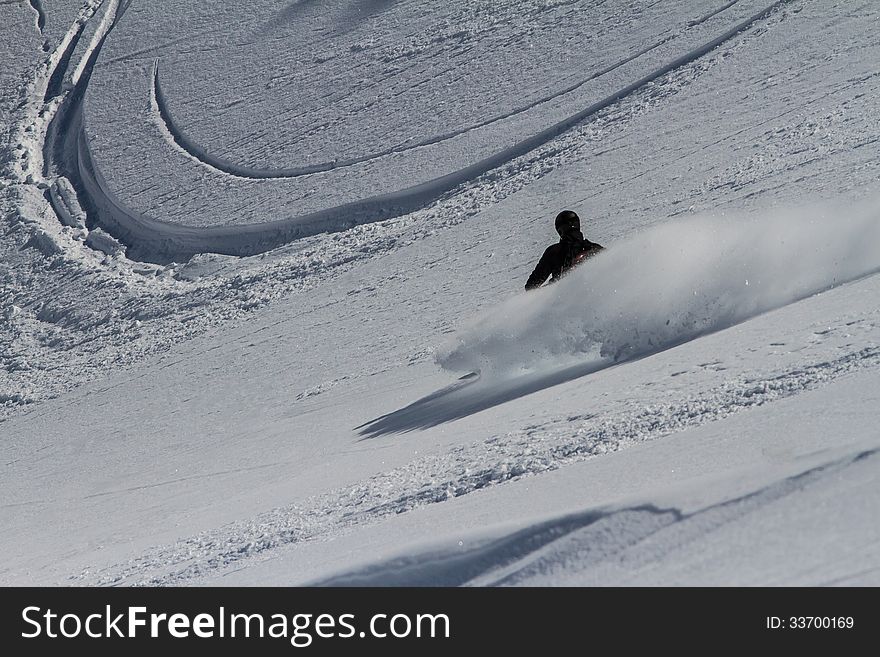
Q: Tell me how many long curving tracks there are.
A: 2